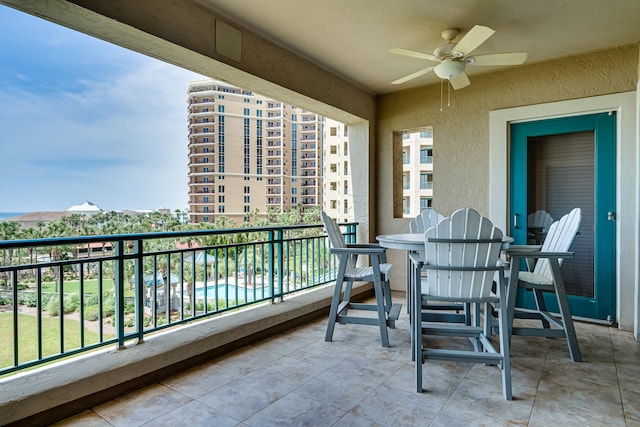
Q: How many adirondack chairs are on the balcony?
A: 4